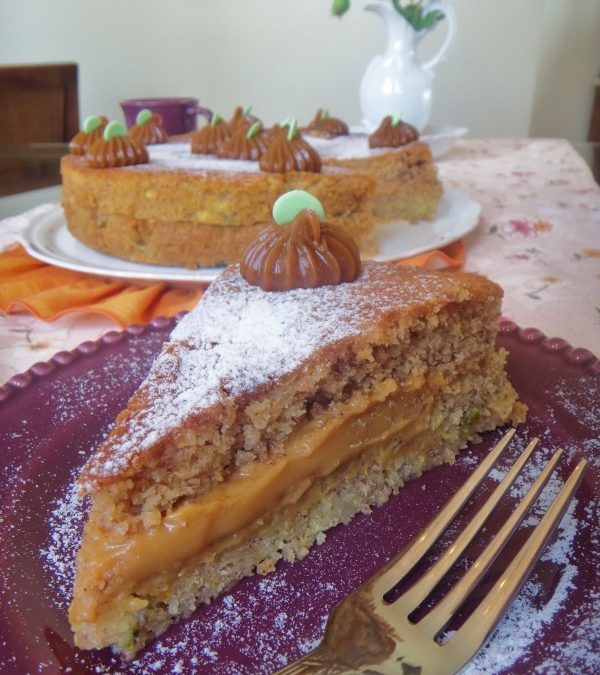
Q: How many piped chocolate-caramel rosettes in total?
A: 11